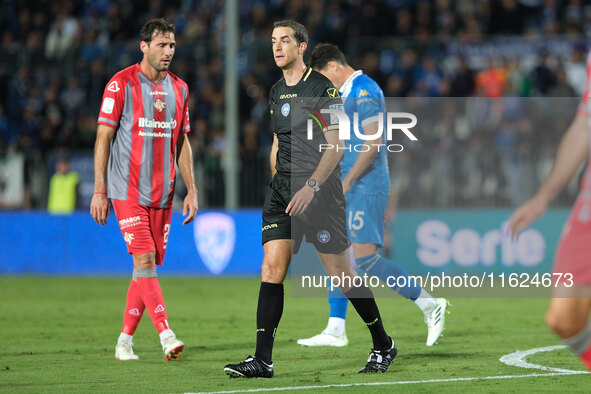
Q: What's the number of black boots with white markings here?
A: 2